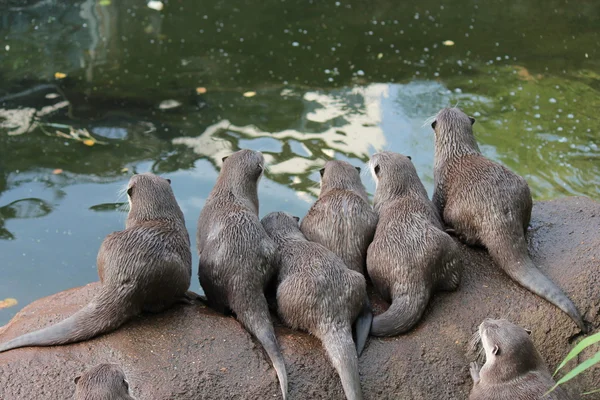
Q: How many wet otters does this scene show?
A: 8